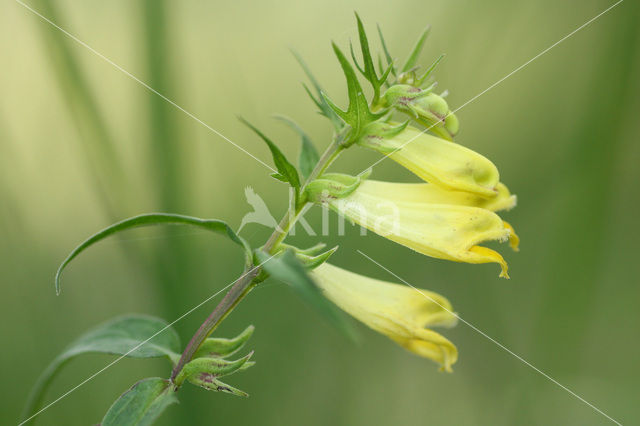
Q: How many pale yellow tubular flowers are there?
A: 4